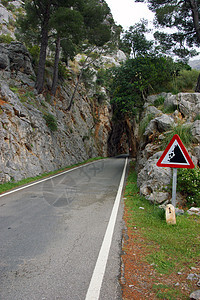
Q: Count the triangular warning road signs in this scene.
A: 1